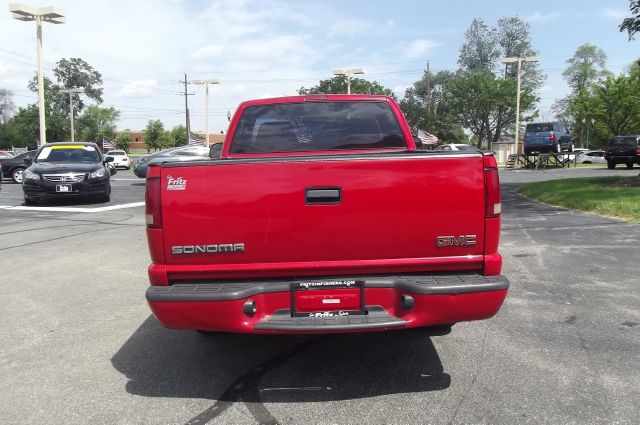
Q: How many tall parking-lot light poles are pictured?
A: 5